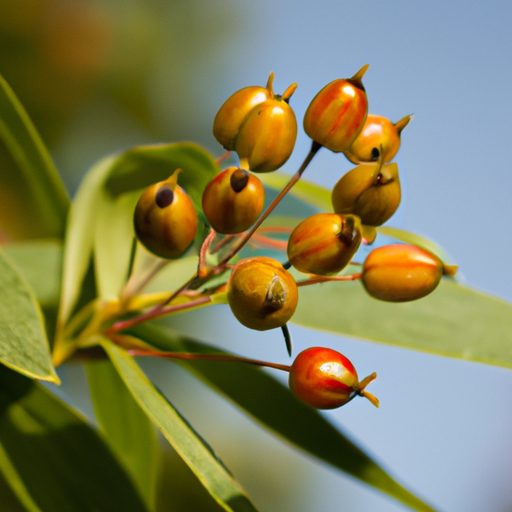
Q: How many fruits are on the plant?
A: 11